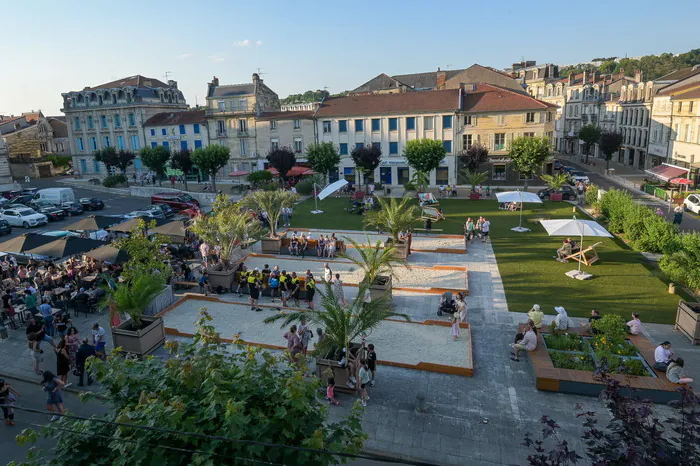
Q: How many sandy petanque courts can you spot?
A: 3